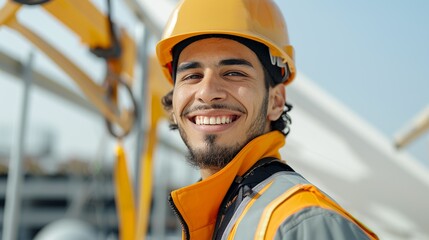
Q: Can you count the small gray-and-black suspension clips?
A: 1